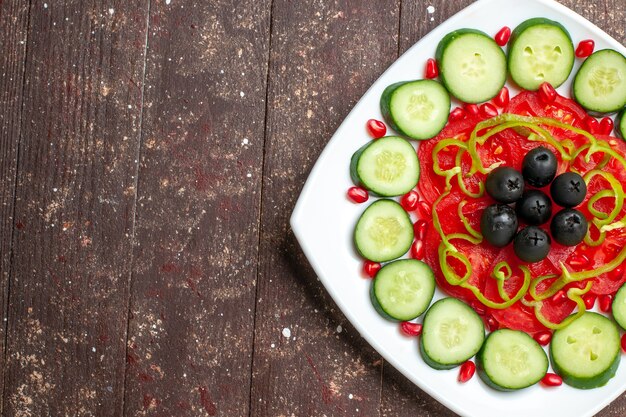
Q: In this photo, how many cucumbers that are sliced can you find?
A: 12